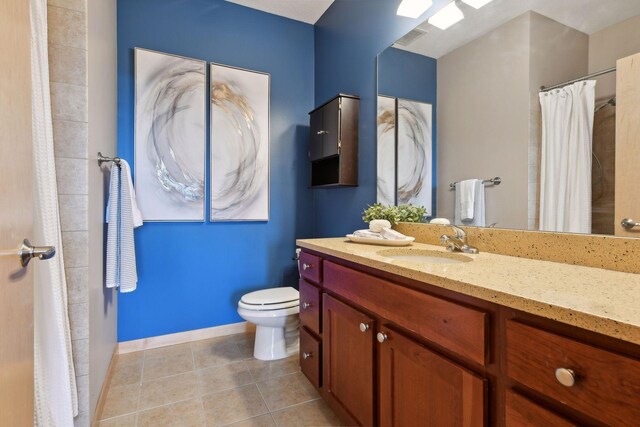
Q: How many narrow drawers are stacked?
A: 3